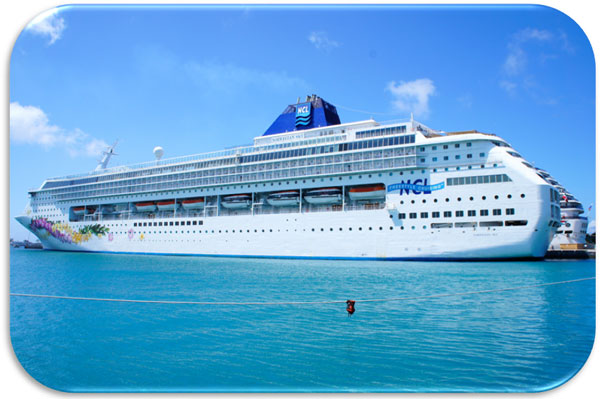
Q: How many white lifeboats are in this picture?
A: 3